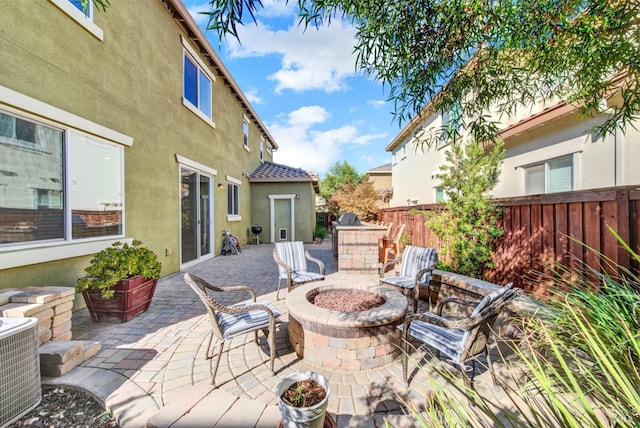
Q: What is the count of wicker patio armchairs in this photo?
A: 4